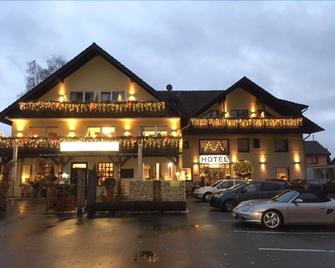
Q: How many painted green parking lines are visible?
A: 0